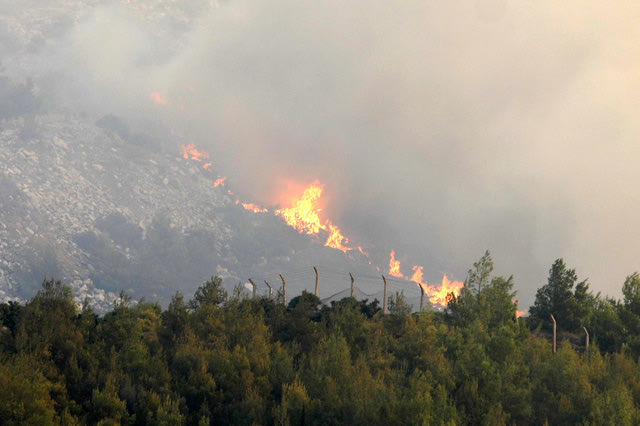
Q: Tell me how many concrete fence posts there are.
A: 9